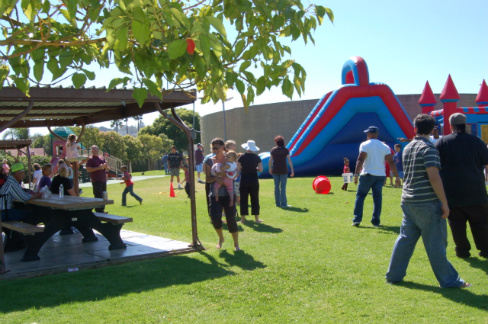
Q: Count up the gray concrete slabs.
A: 1